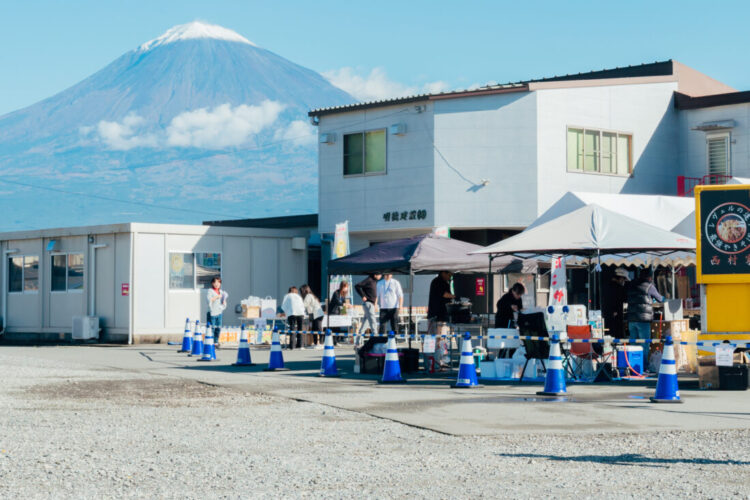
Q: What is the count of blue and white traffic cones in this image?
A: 10